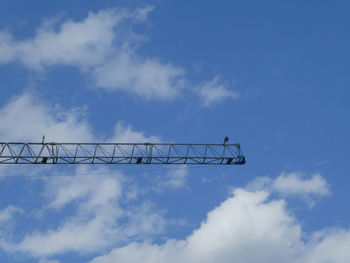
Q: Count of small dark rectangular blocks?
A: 3